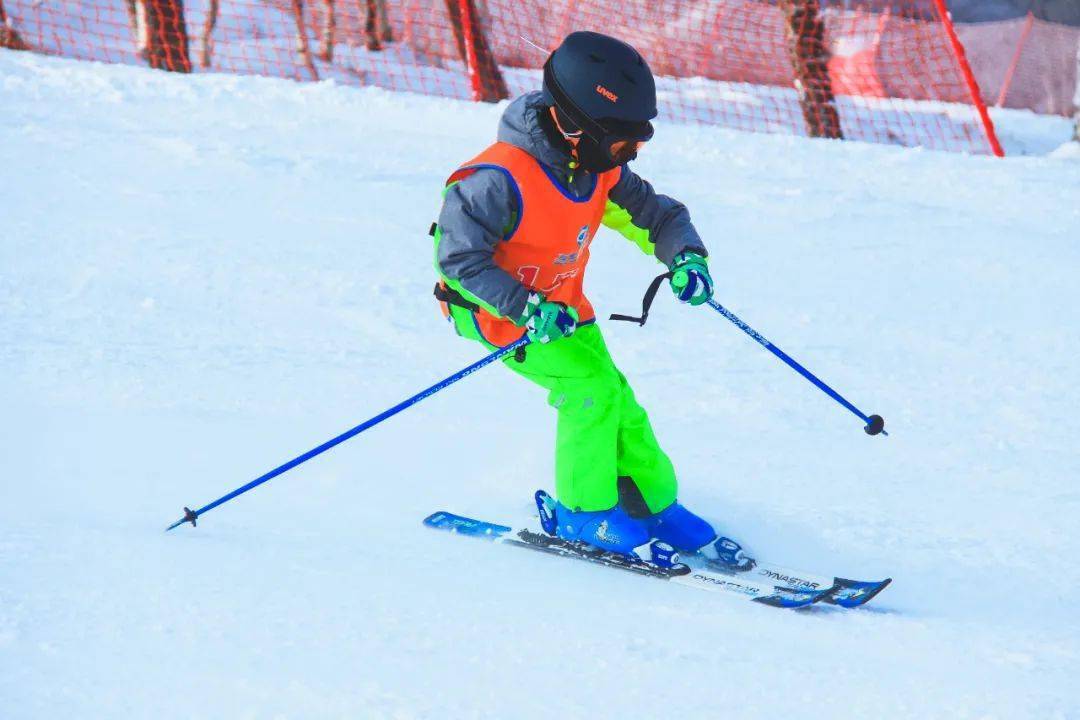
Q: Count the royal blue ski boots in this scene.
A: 2